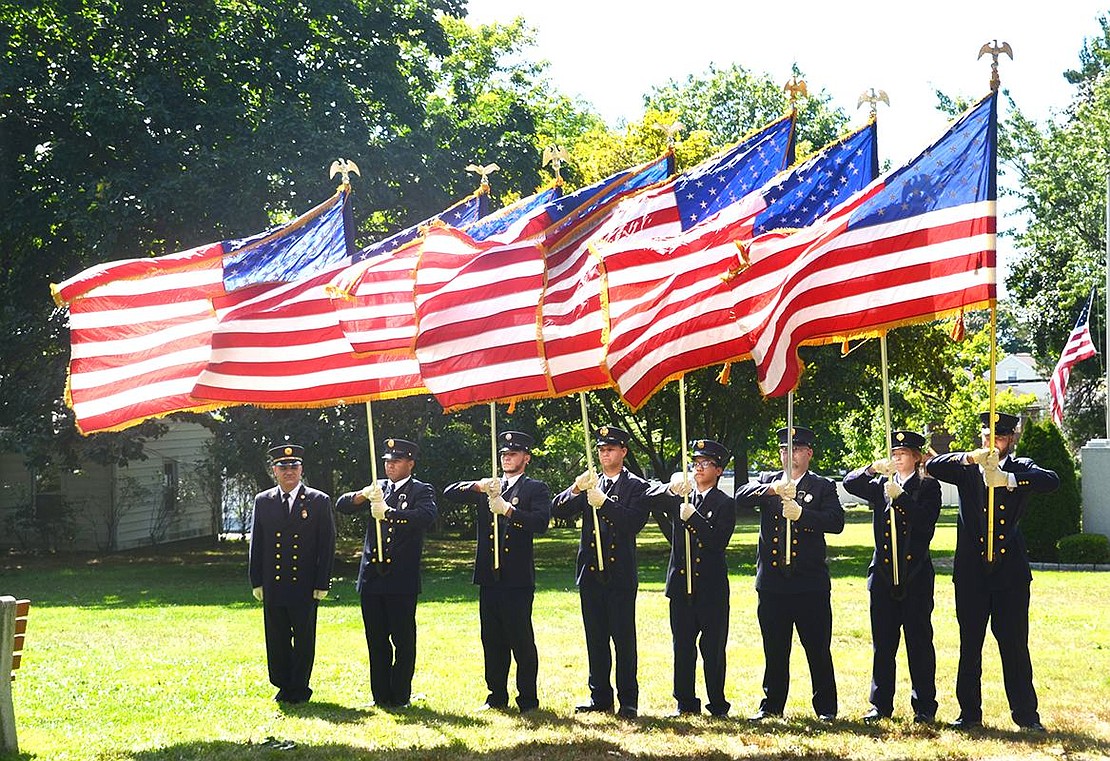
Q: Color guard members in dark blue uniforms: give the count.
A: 8